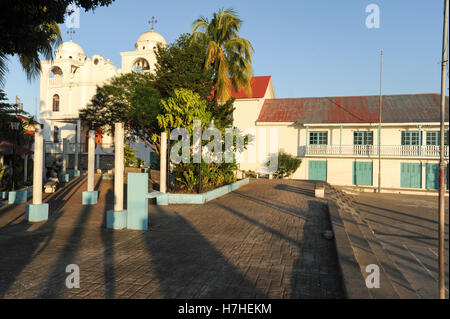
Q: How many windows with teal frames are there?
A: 4